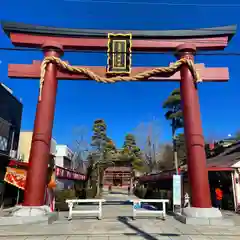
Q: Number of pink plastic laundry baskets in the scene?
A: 0